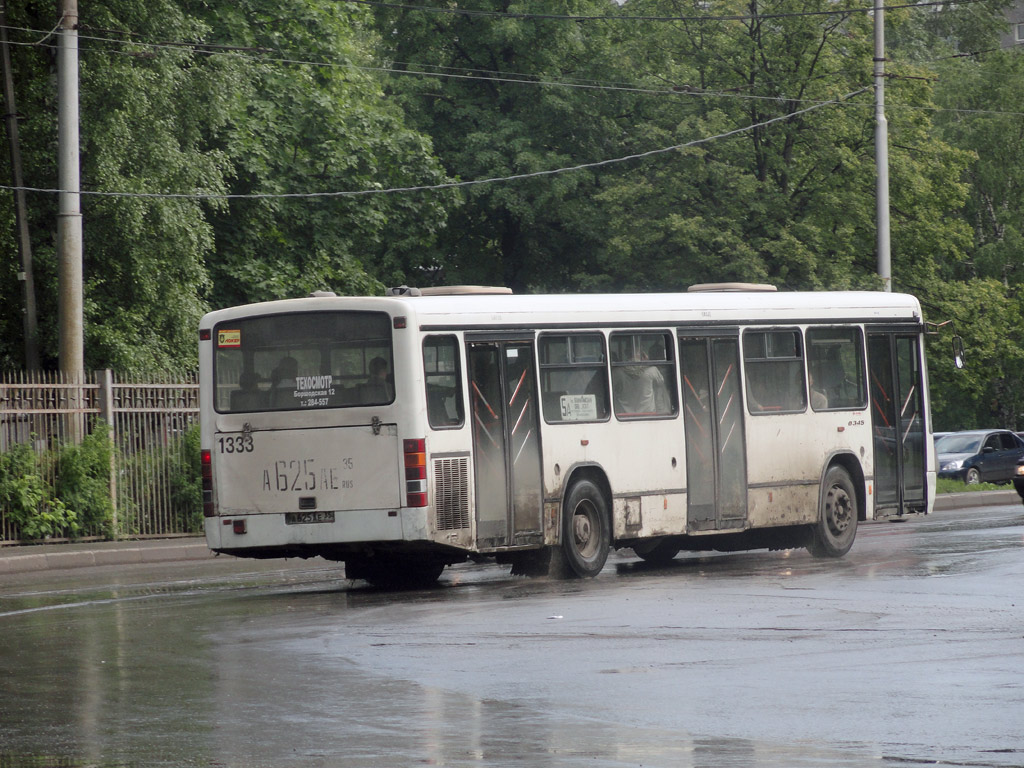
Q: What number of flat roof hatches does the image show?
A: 2